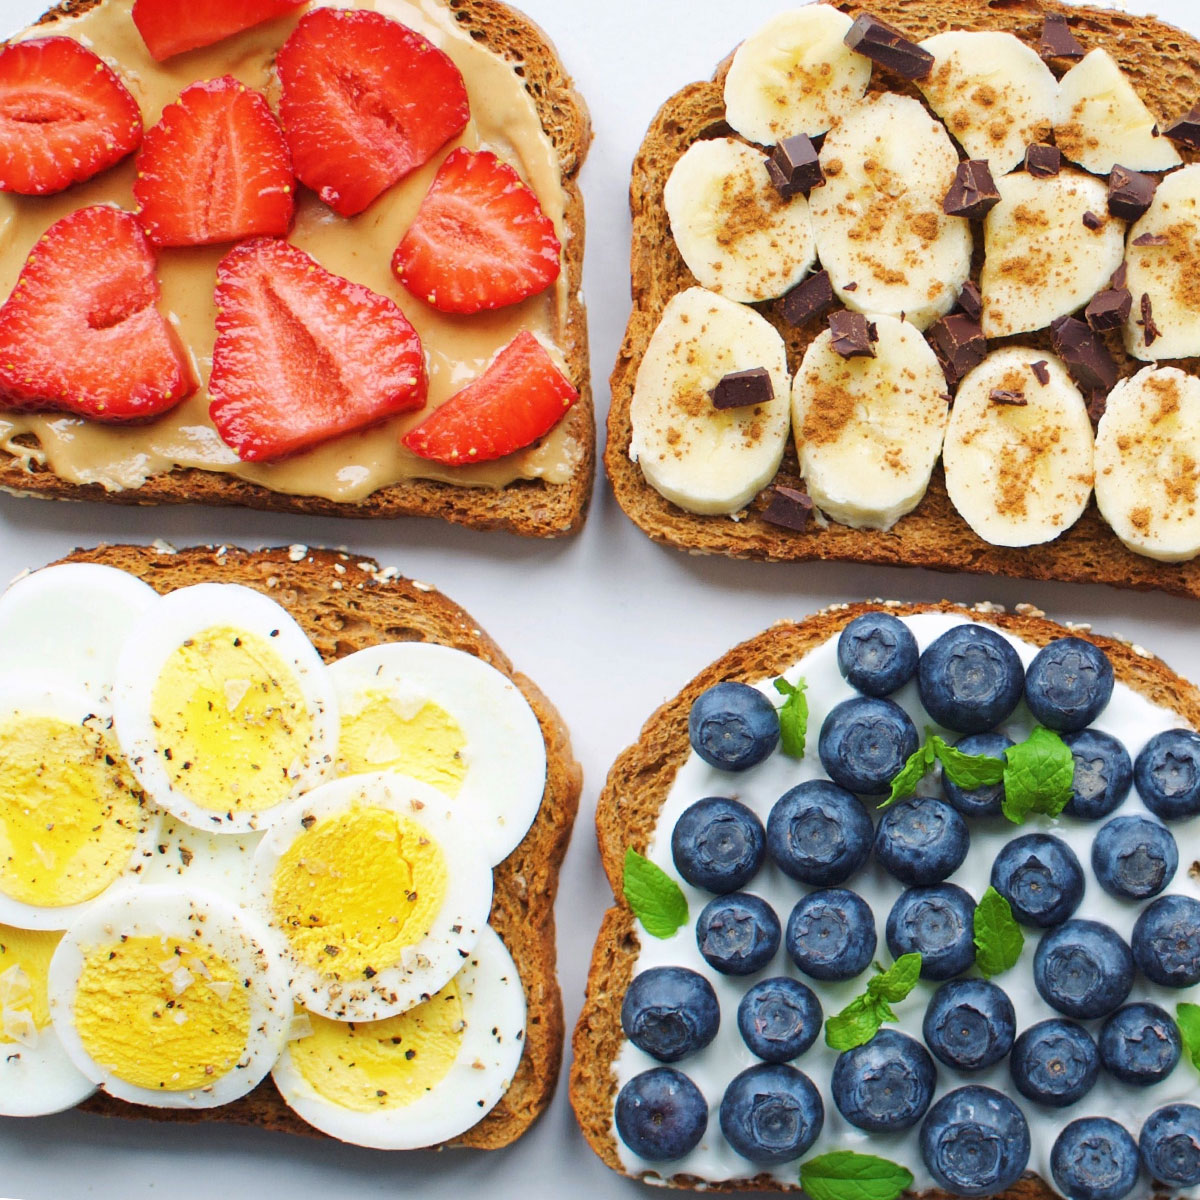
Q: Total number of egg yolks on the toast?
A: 7